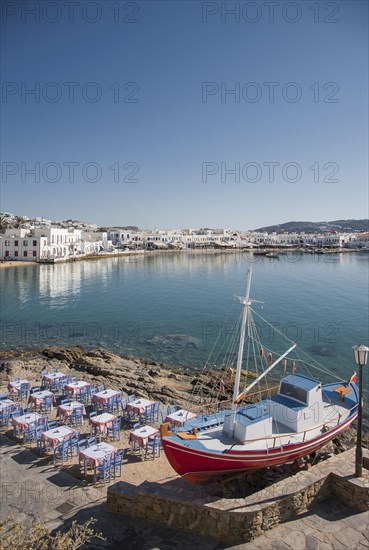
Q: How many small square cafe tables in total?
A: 14